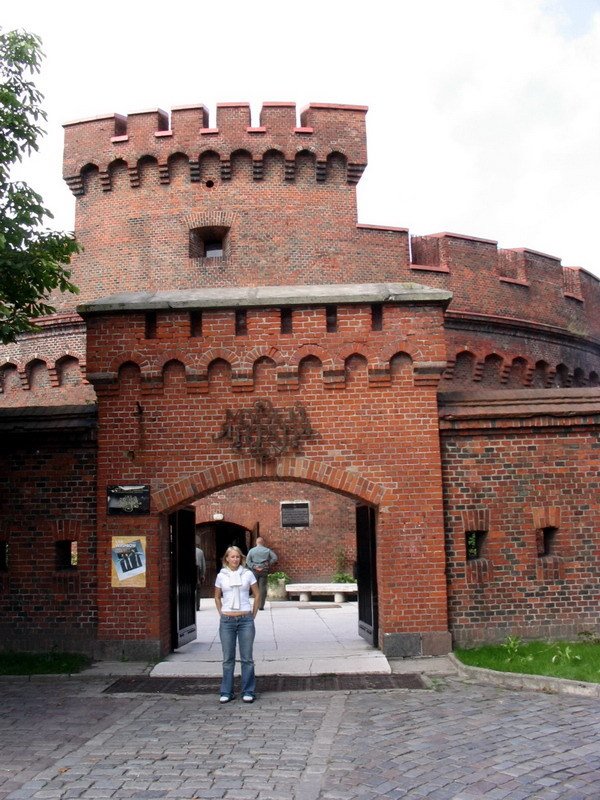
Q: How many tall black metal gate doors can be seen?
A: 2